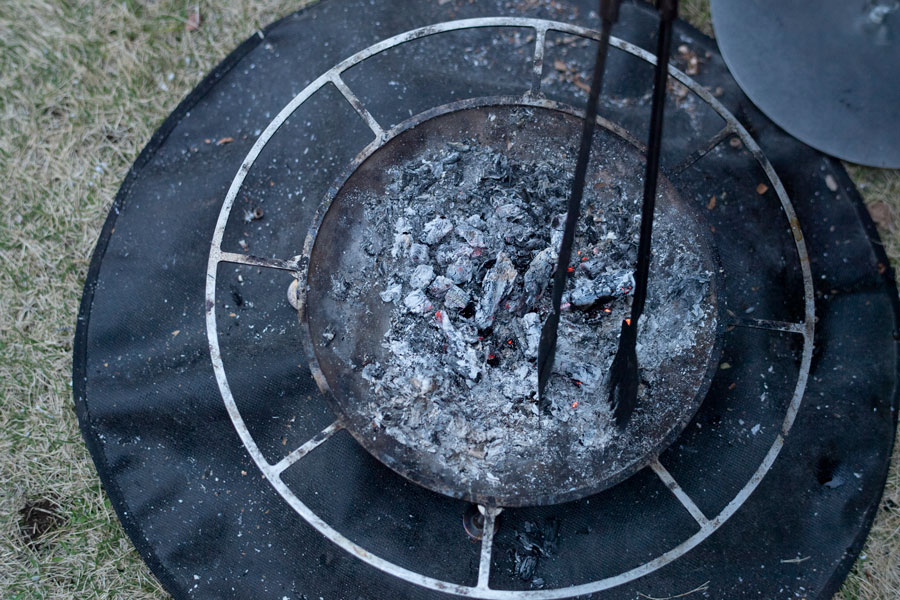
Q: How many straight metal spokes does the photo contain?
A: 8